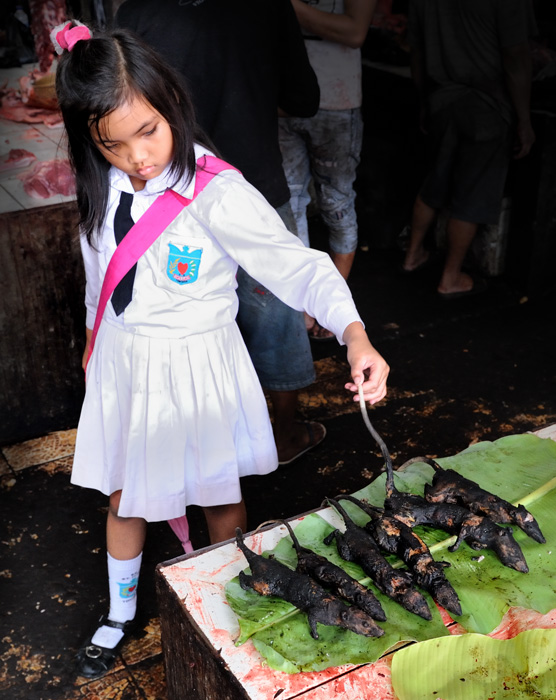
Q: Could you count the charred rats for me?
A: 6